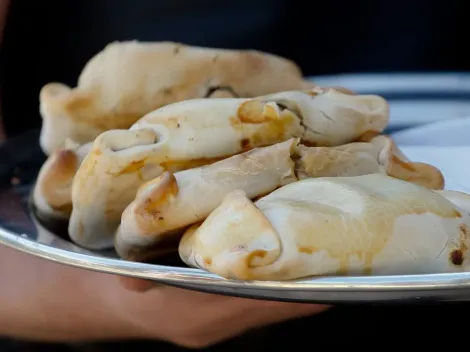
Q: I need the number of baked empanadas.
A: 5